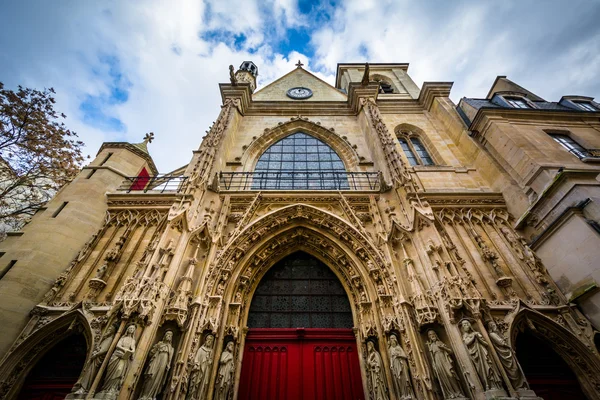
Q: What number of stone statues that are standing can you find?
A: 10